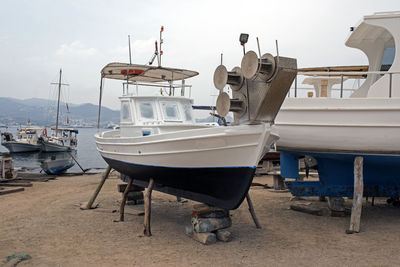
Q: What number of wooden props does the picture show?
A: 5